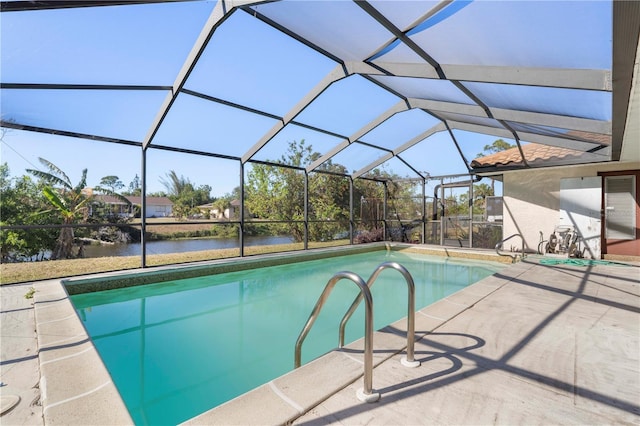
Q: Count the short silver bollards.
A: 0